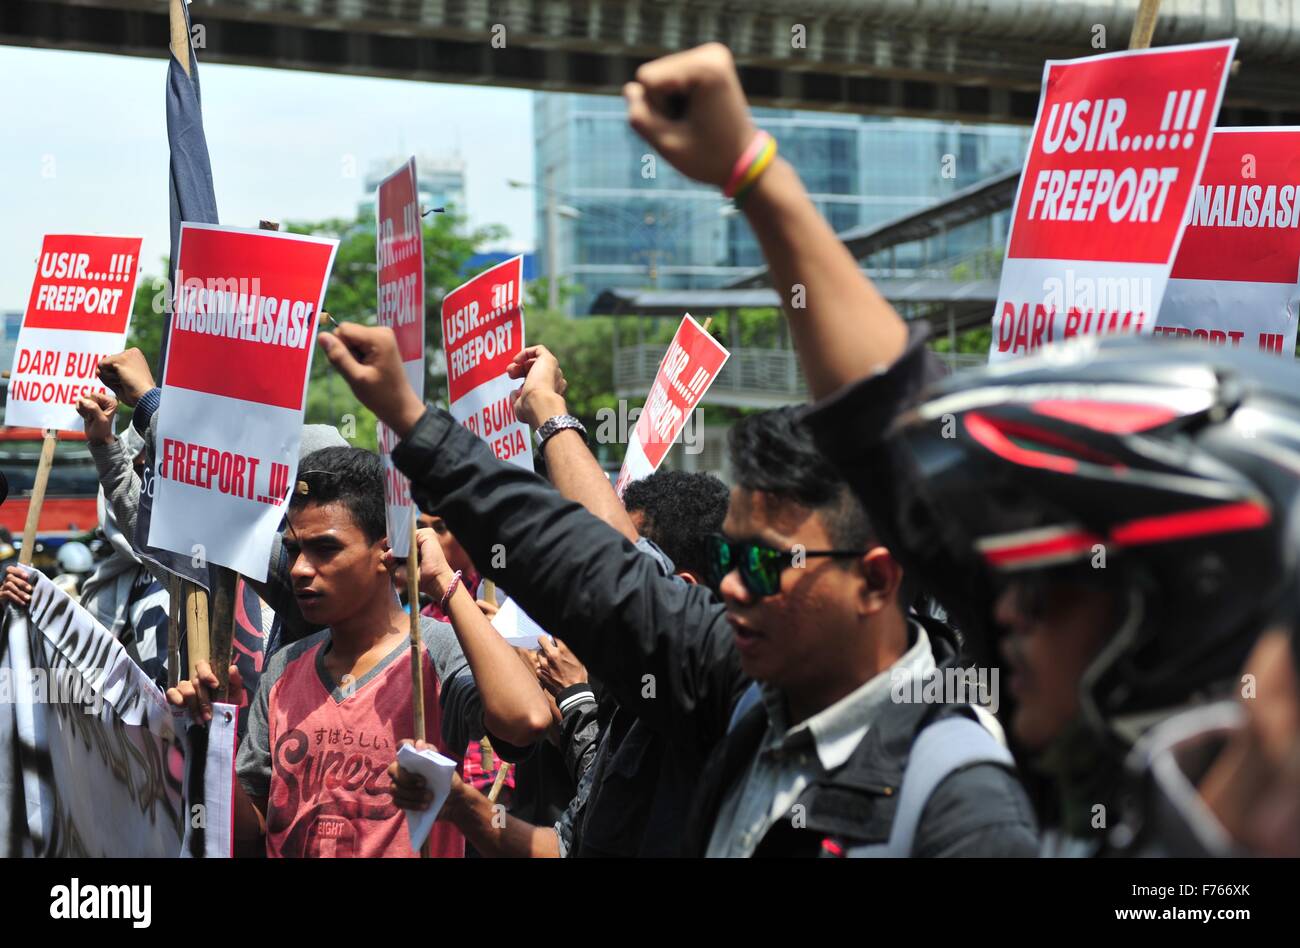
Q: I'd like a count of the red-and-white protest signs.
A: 7